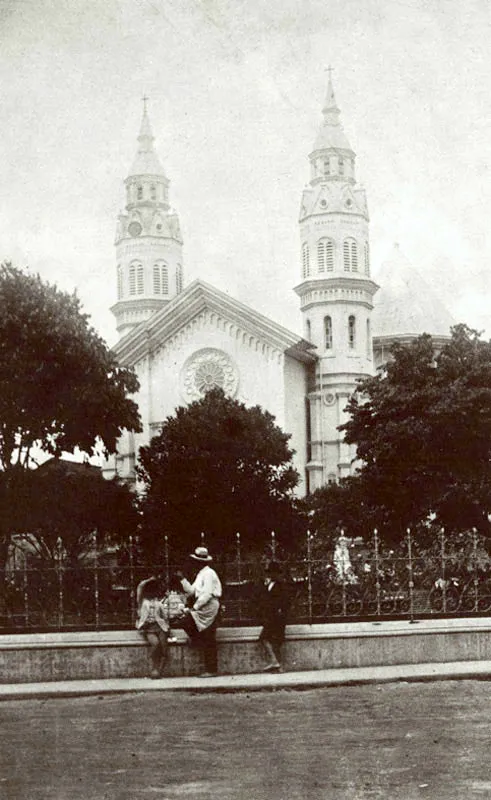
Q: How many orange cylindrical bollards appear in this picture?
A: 0